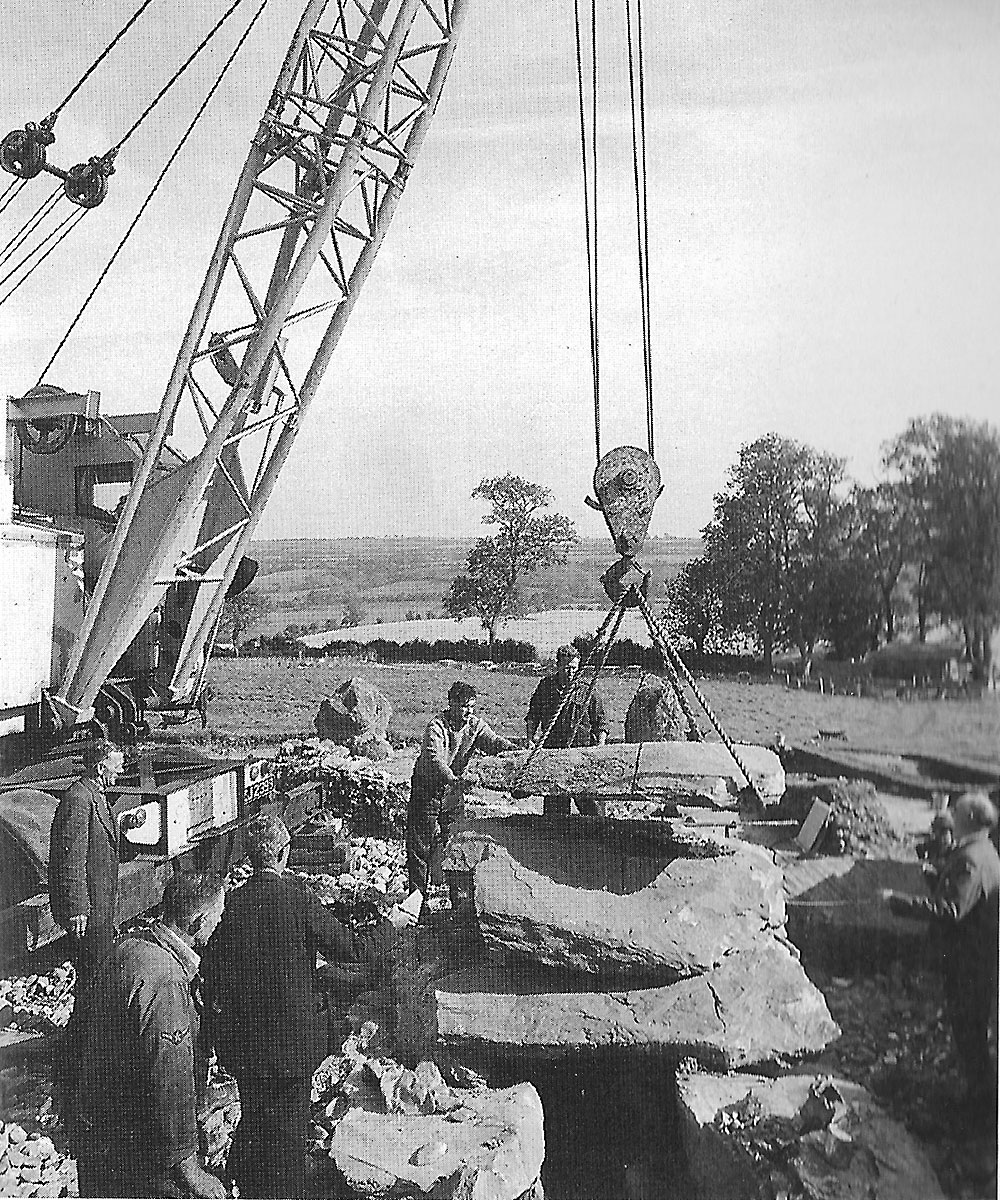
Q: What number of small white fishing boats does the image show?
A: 0